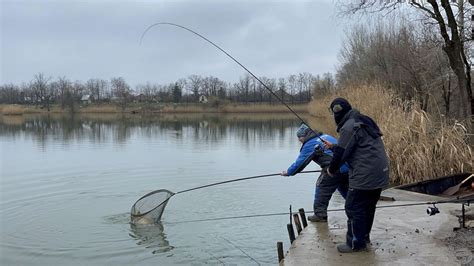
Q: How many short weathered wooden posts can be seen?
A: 4